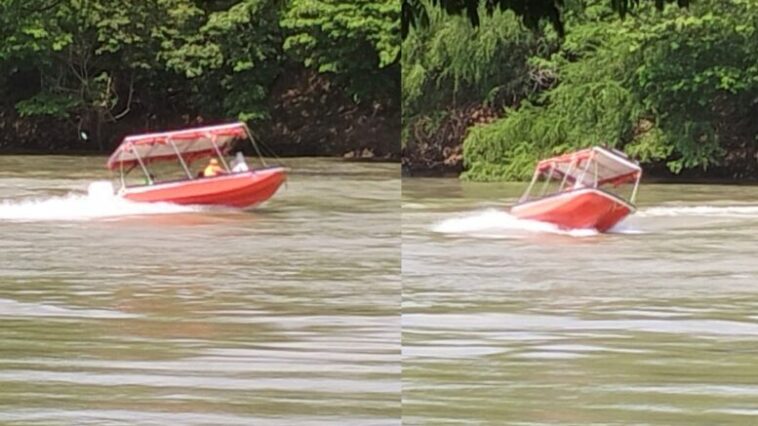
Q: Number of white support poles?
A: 11